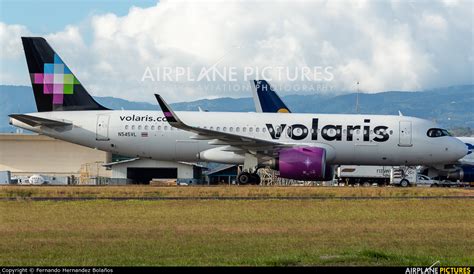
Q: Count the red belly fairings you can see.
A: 0